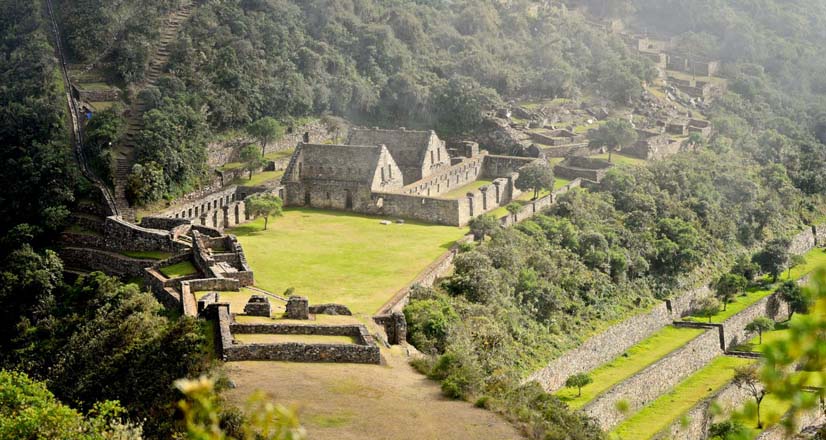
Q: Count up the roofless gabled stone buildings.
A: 2